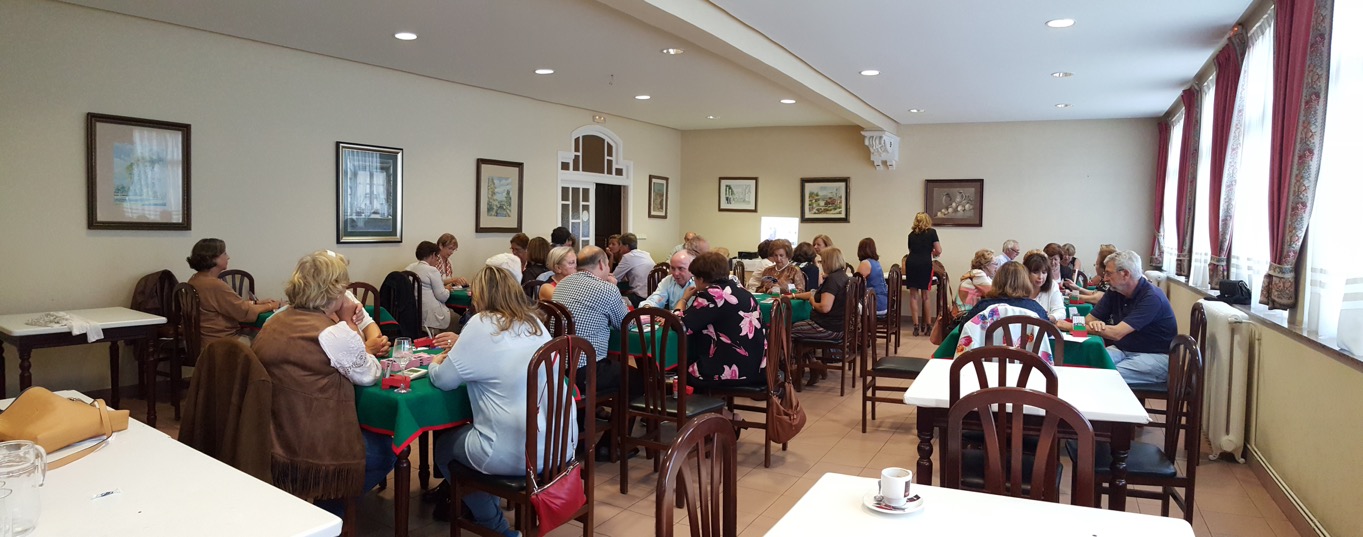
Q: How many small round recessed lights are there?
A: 11